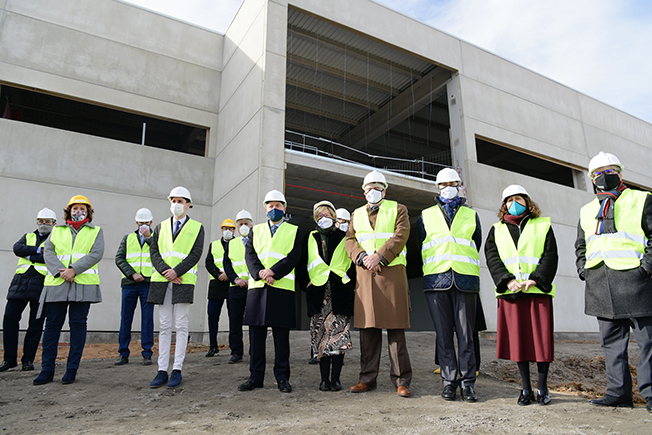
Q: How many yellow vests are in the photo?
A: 12